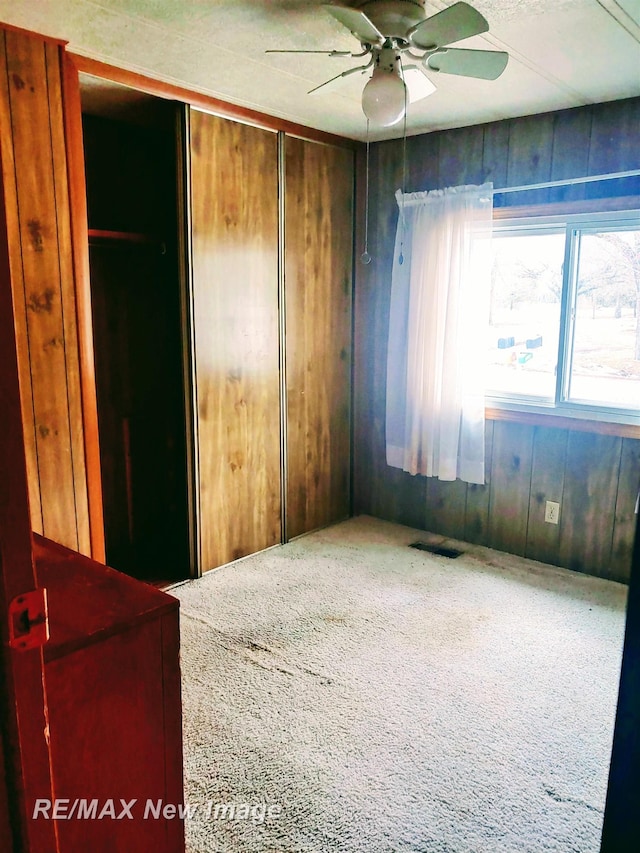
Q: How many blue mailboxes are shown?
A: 2